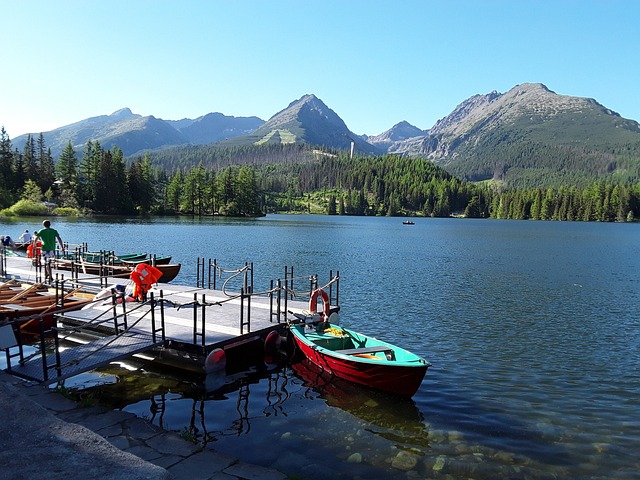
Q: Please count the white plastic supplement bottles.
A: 0